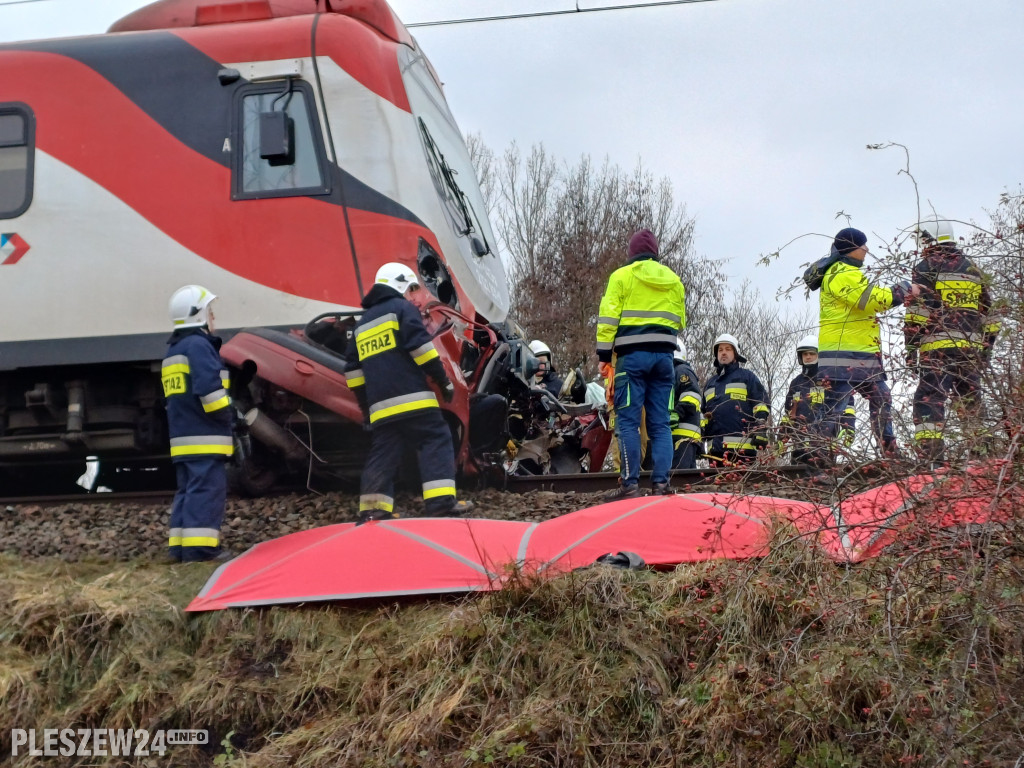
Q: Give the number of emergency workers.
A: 9